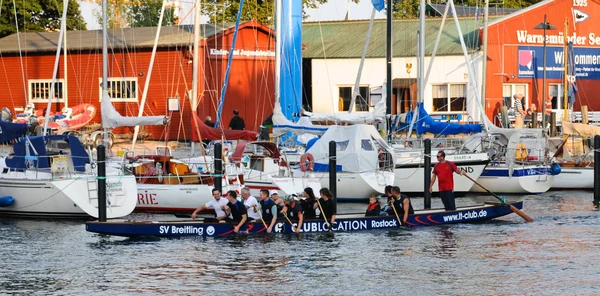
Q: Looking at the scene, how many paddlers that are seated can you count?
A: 11